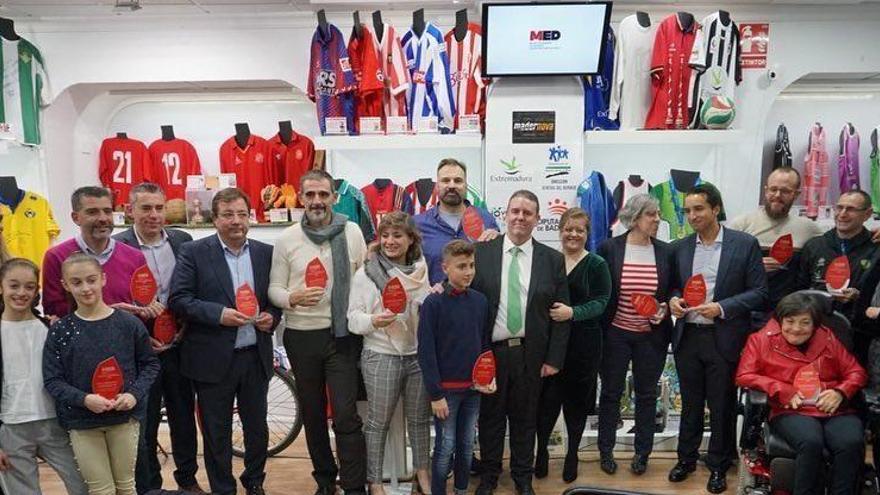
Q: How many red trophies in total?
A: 13